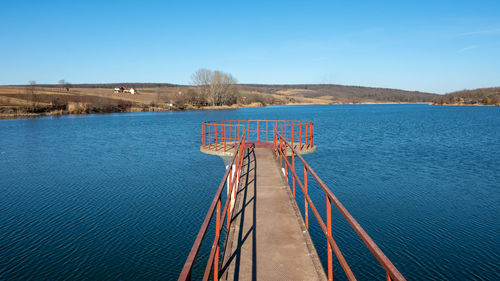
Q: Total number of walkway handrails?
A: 2